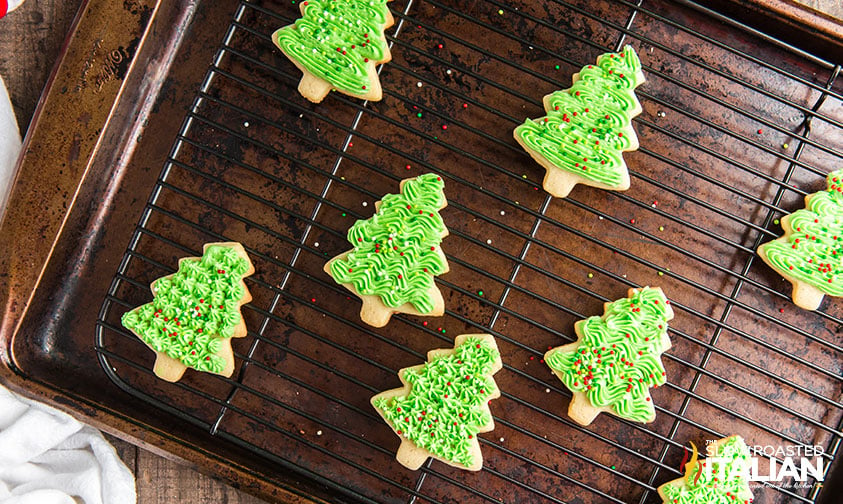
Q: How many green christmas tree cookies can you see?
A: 8